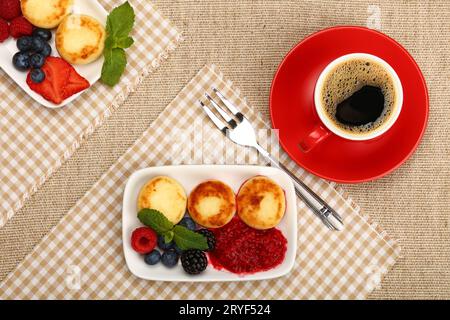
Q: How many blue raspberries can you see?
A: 0